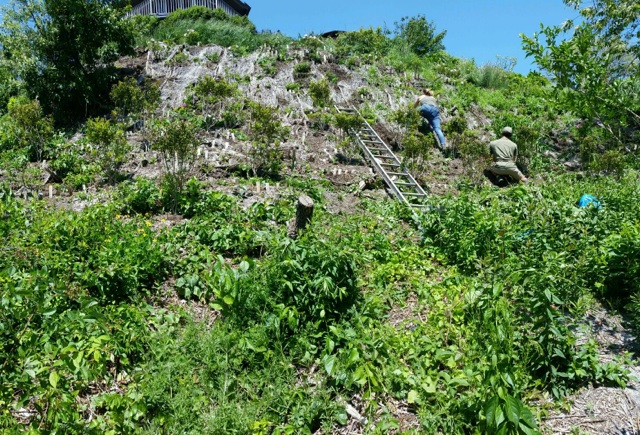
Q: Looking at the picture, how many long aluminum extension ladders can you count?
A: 1